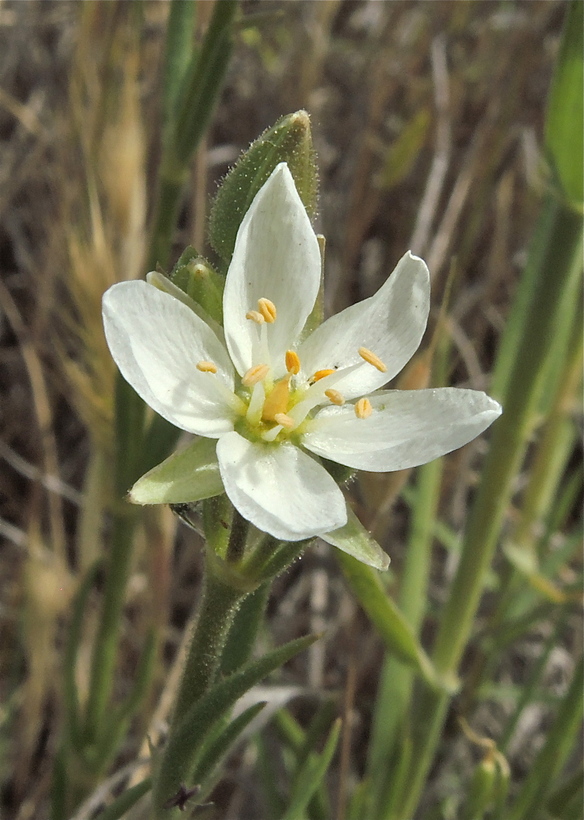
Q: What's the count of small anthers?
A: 10